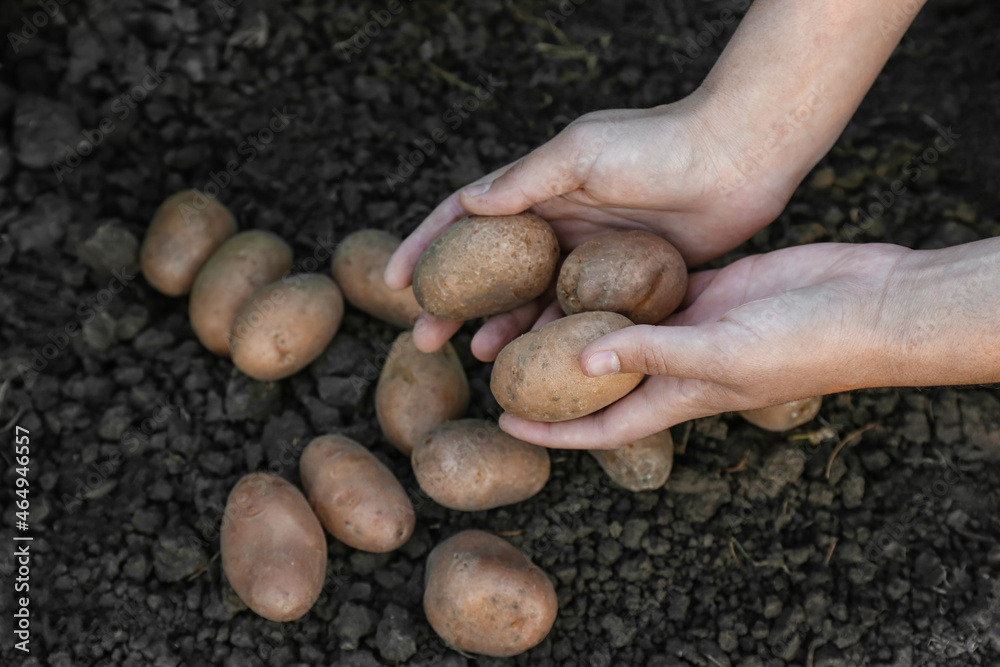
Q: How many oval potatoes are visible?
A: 14